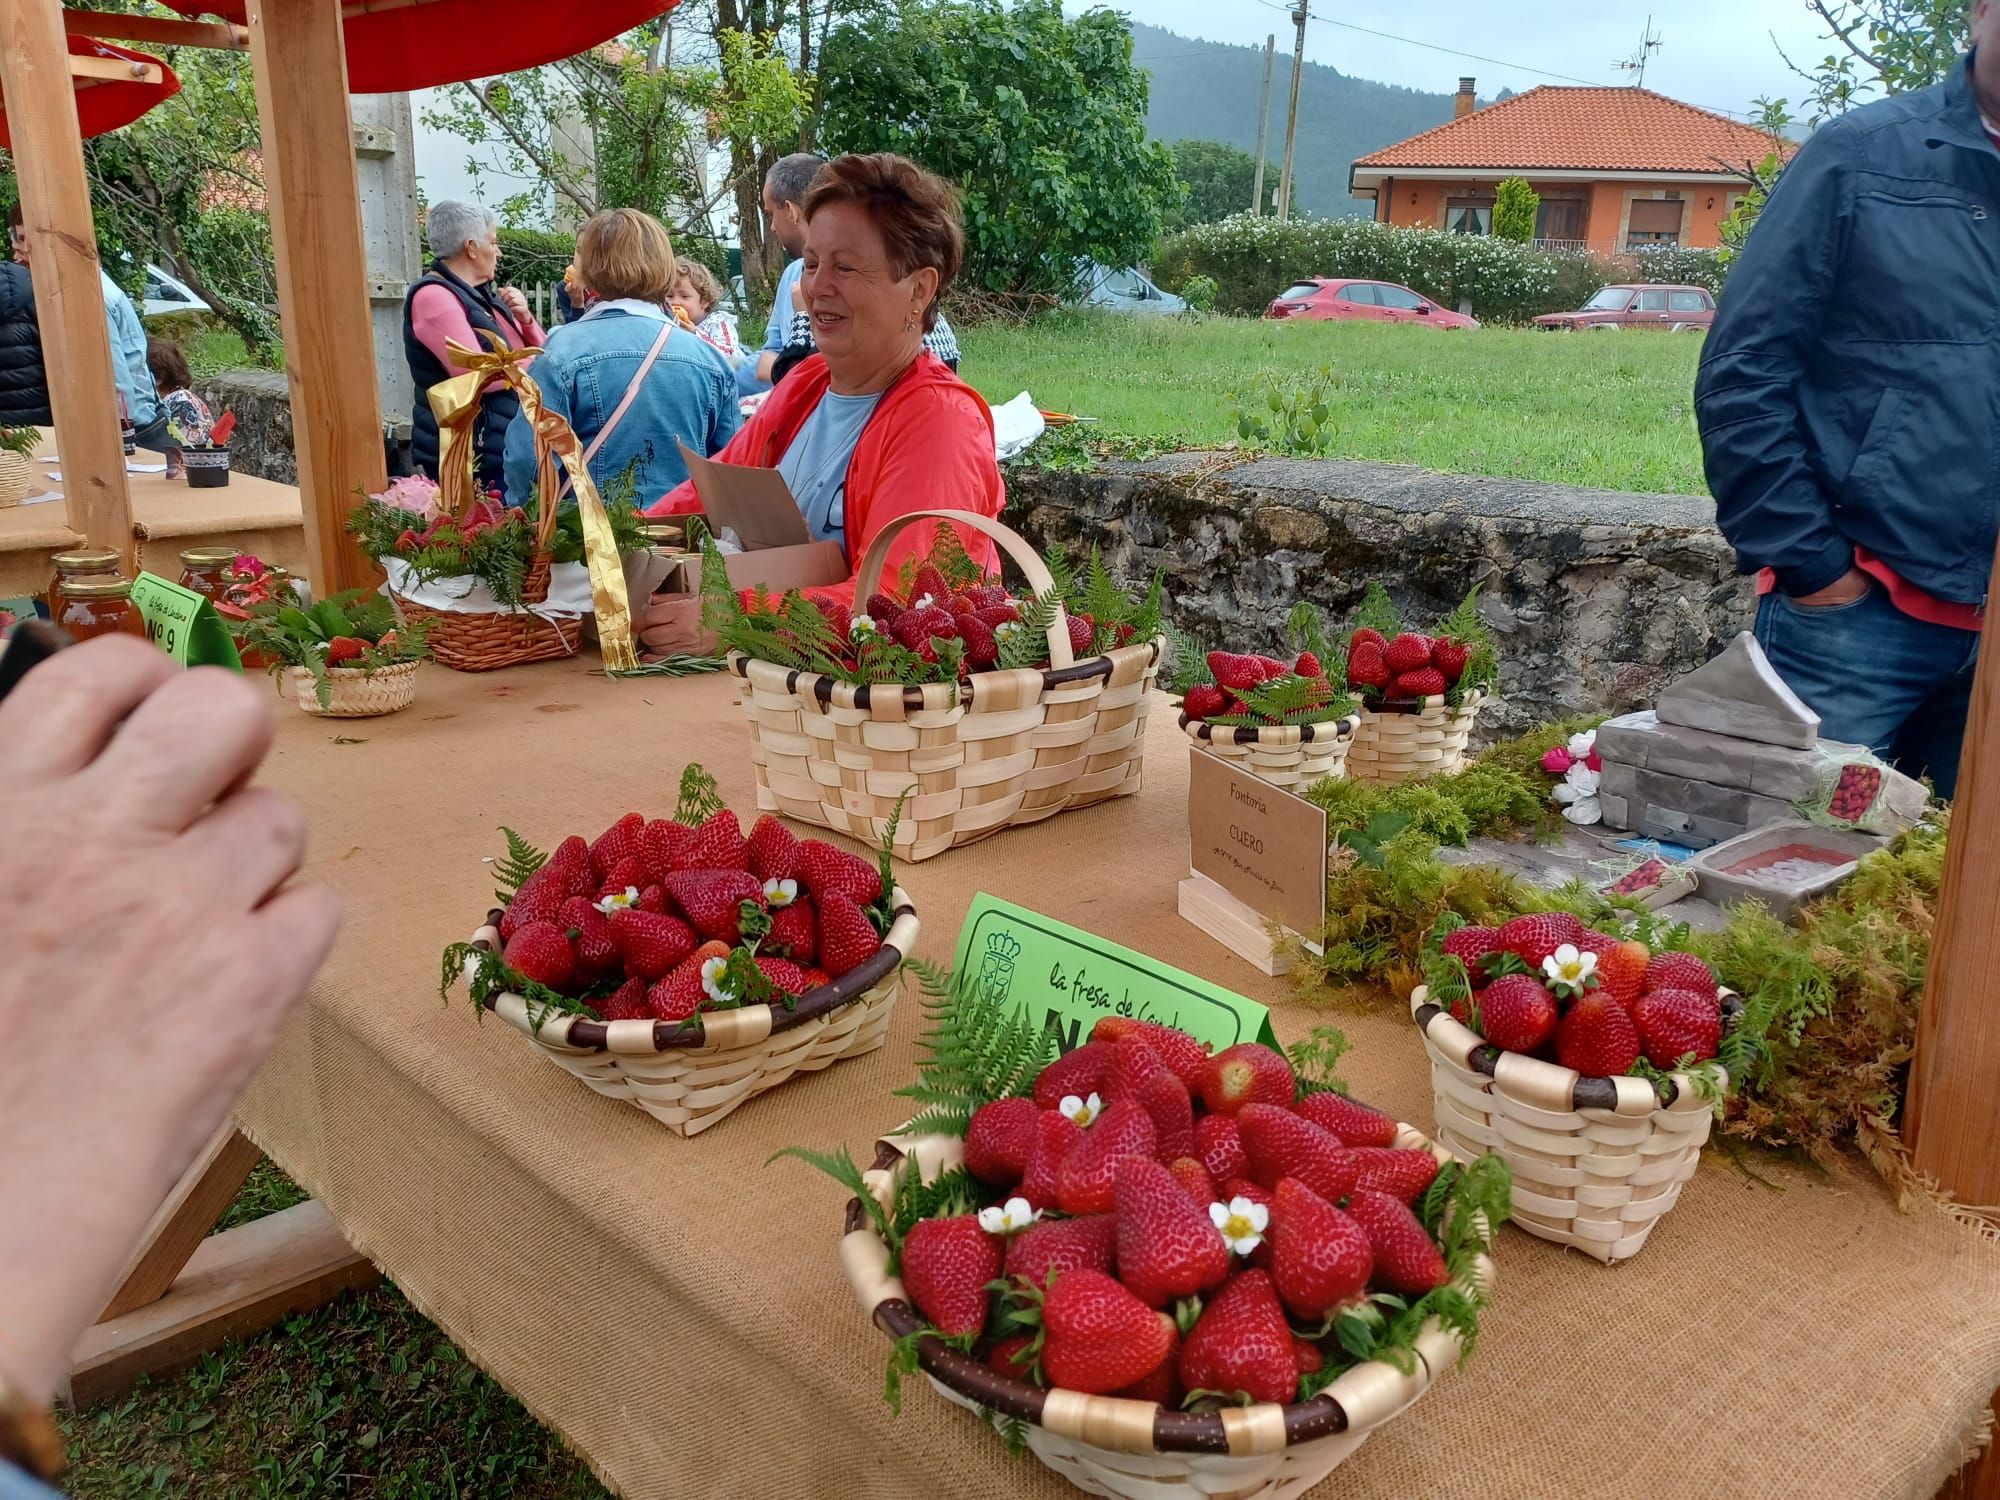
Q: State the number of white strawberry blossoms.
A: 11